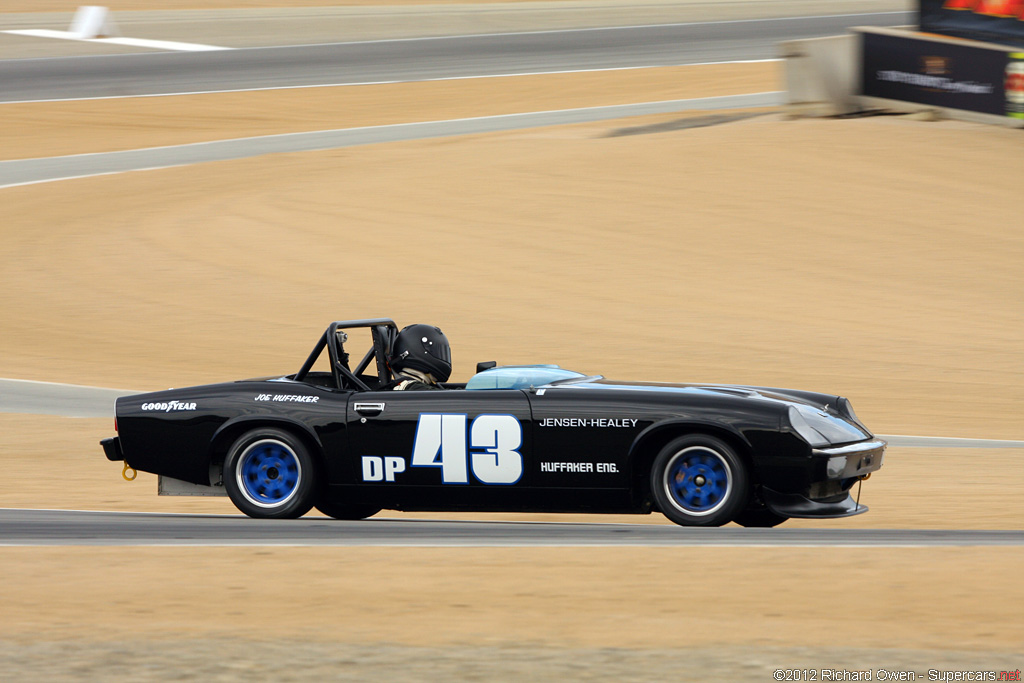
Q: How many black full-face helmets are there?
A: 1